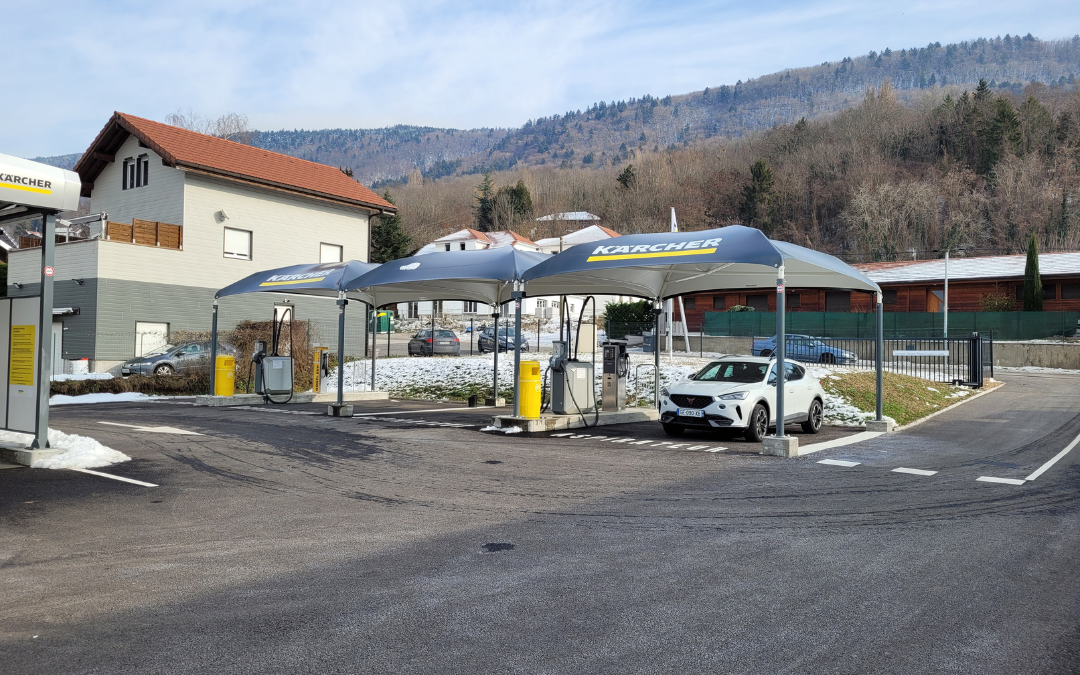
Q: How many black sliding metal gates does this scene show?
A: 1